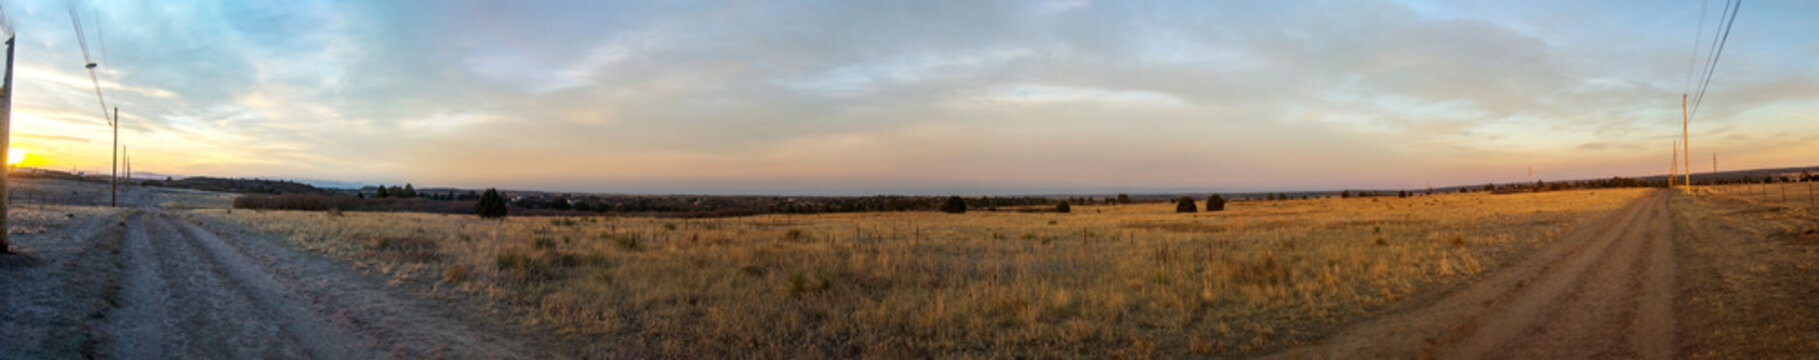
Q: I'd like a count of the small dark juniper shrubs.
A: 5